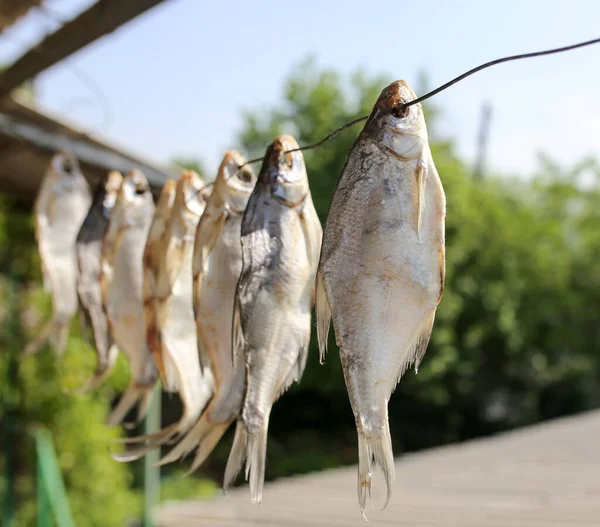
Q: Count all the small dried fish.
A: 8